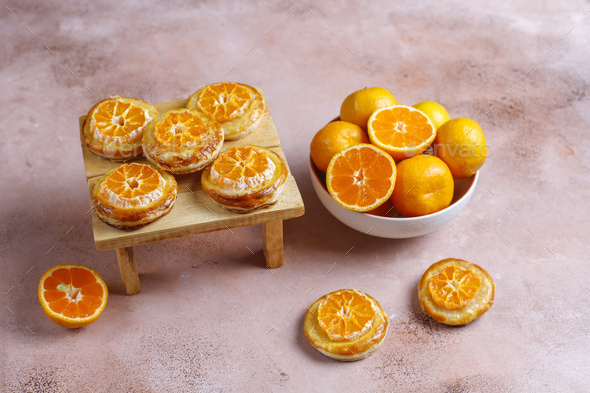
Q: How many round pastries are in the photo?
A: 7